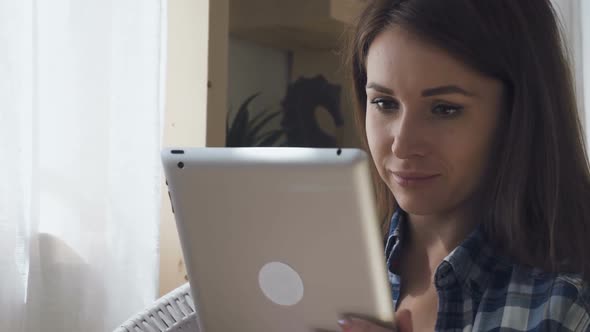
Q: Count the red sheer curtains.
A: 0